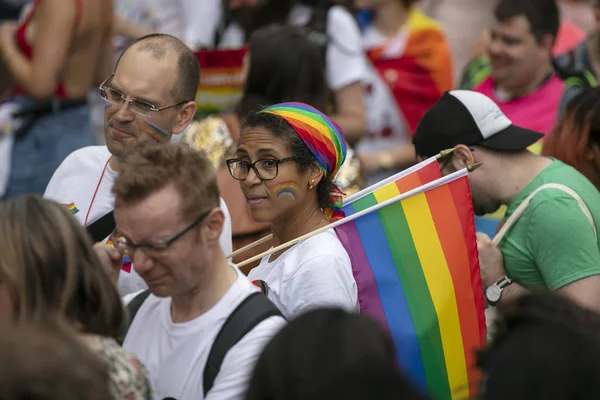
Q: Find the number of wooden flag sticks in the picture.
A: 2